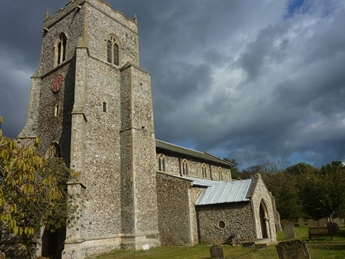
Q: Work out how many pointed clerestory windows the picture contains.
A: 4